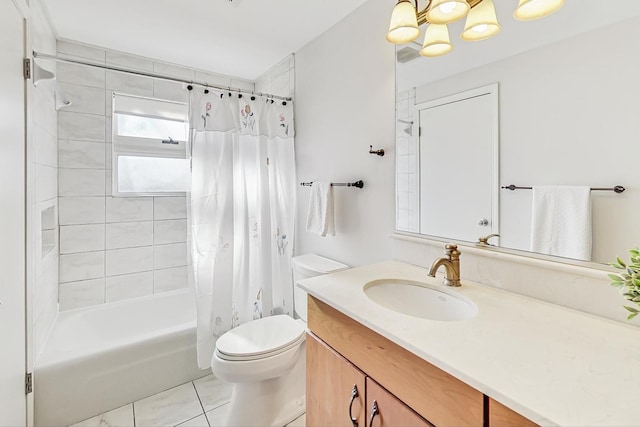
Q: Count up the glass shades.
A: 5